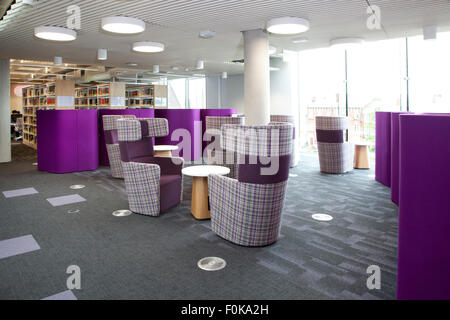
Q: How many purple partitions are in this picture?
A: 7